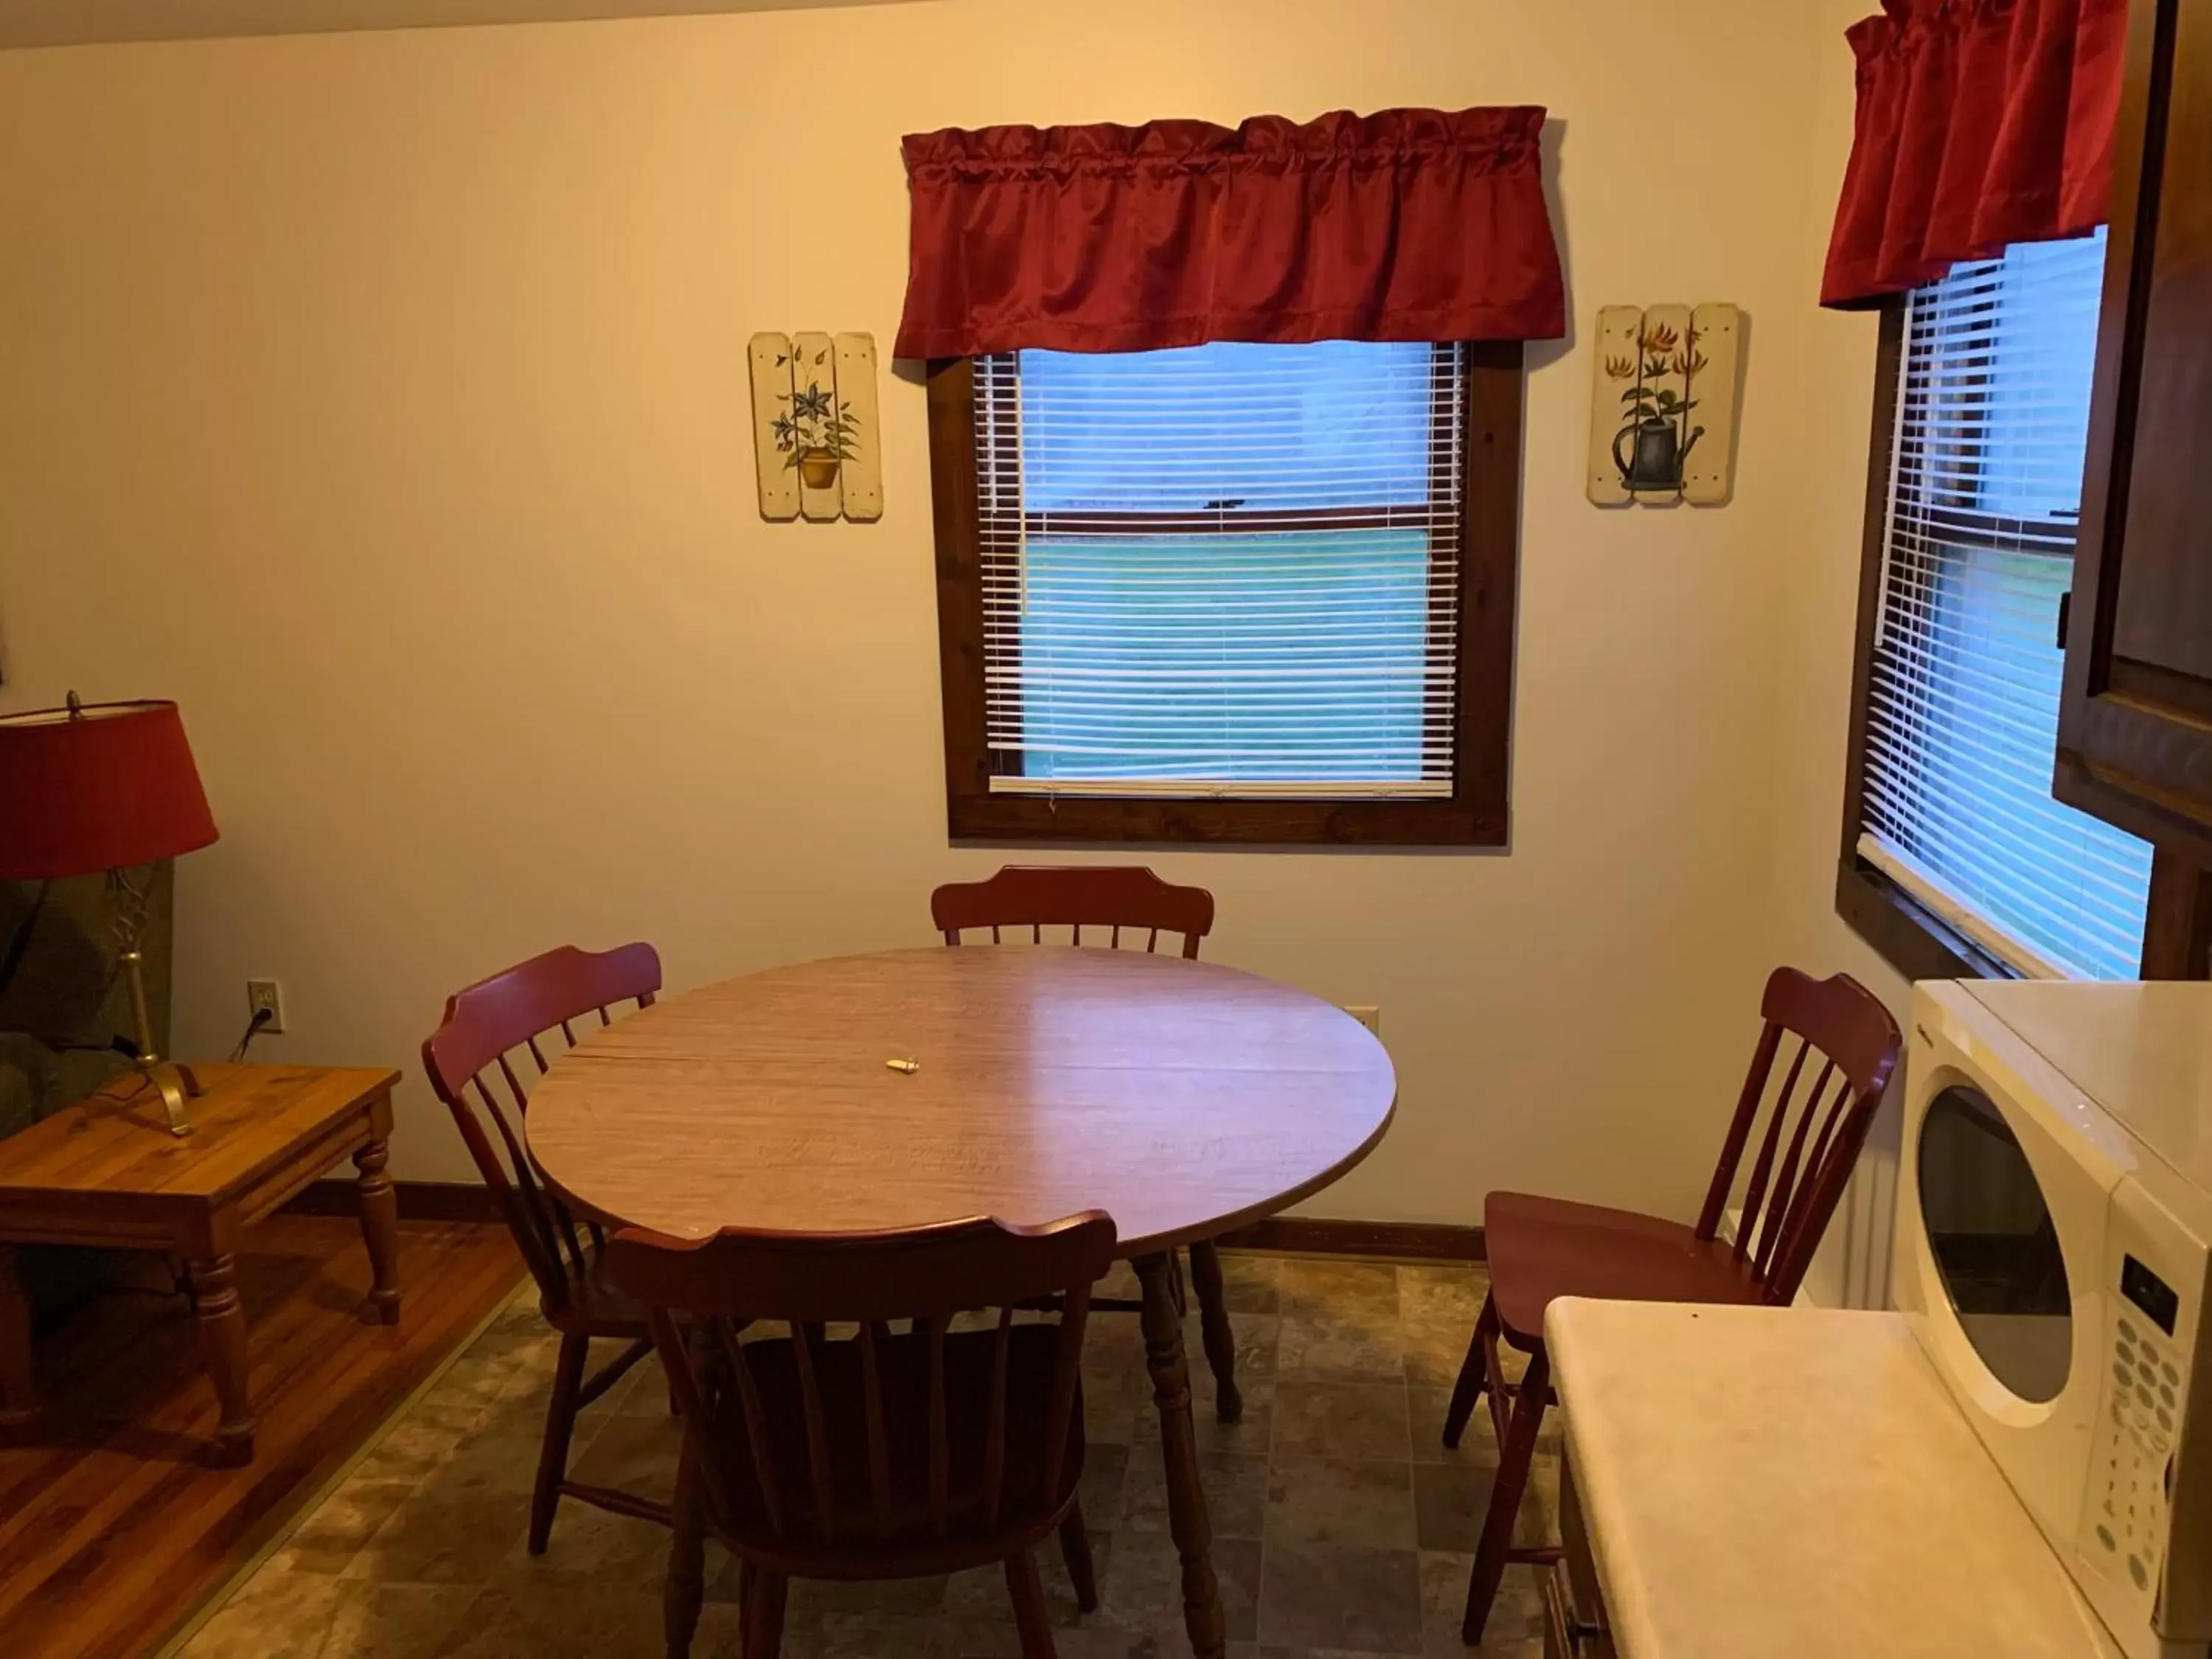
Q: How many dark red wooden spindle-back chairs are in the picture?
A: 4